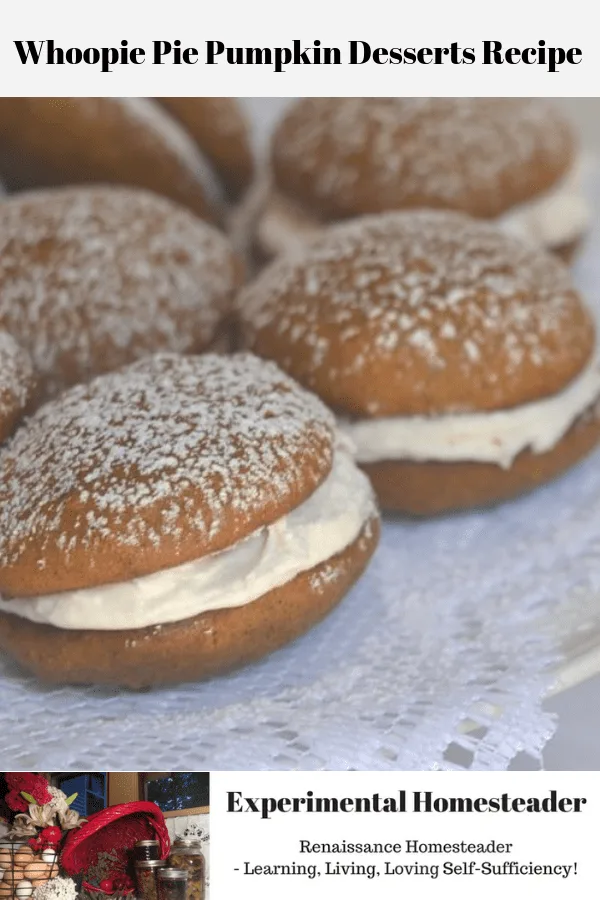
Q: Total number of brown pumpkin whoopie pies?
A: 6